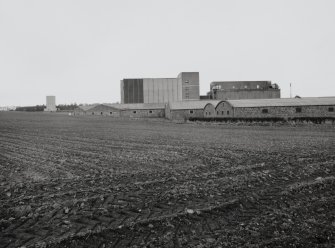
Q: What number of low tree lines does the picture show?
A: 1